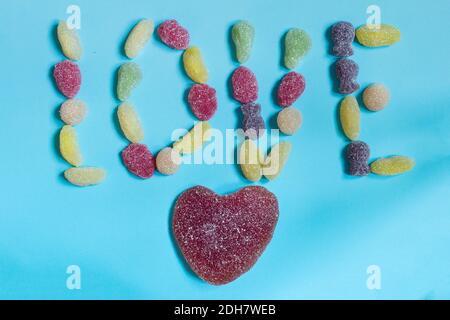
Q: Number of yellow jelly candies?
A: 12